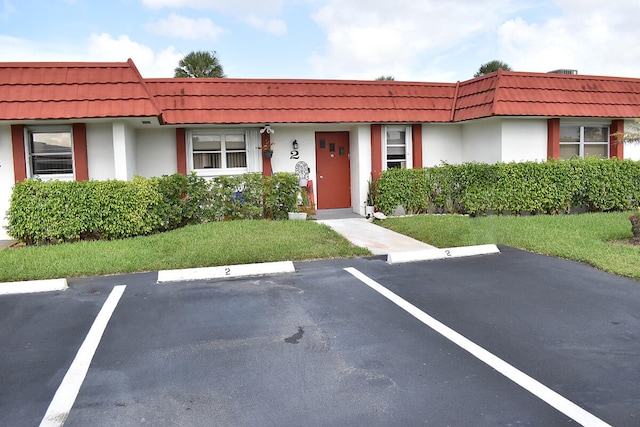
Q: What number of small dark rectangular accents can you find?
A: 3